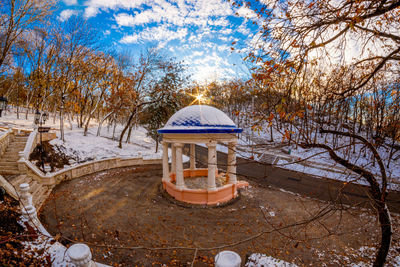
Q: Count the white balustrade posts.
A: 4